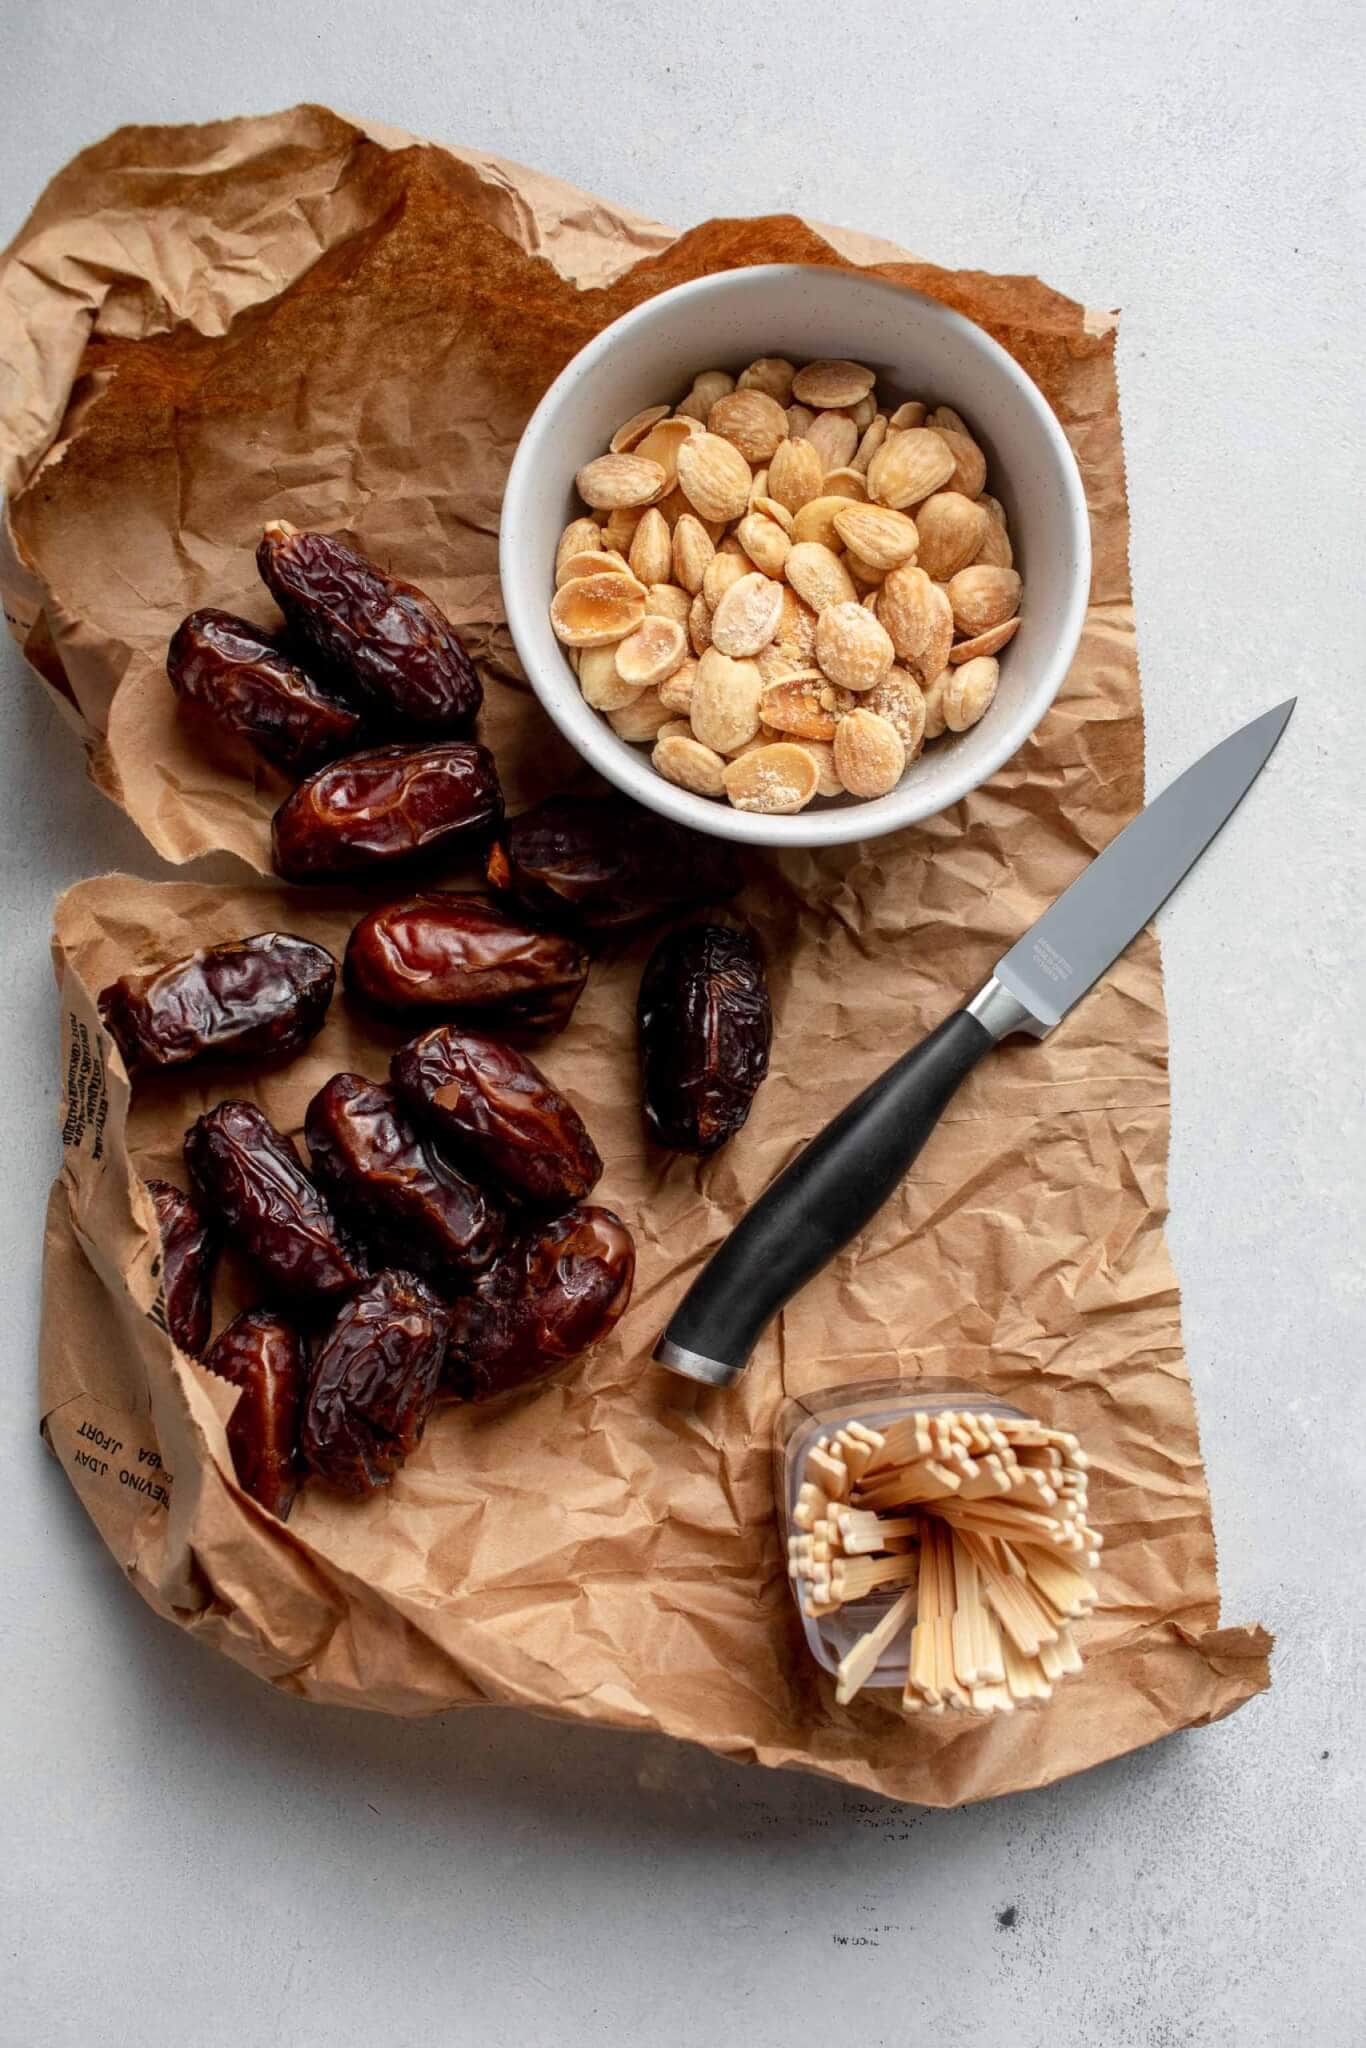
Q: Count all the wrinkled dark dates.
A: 14